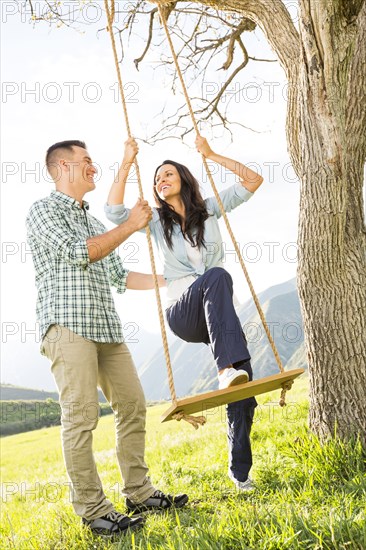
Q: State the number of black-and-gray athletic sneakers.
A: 2